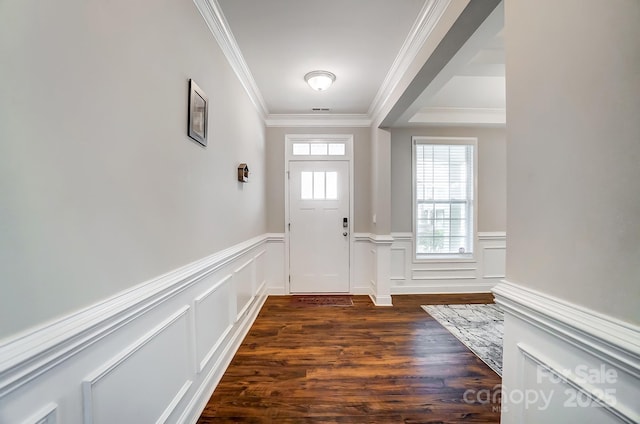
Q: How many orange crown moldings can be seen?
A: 0